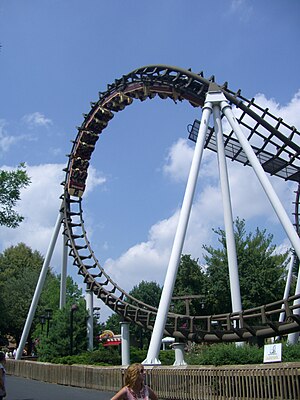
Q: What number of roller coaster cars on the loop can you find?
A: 7